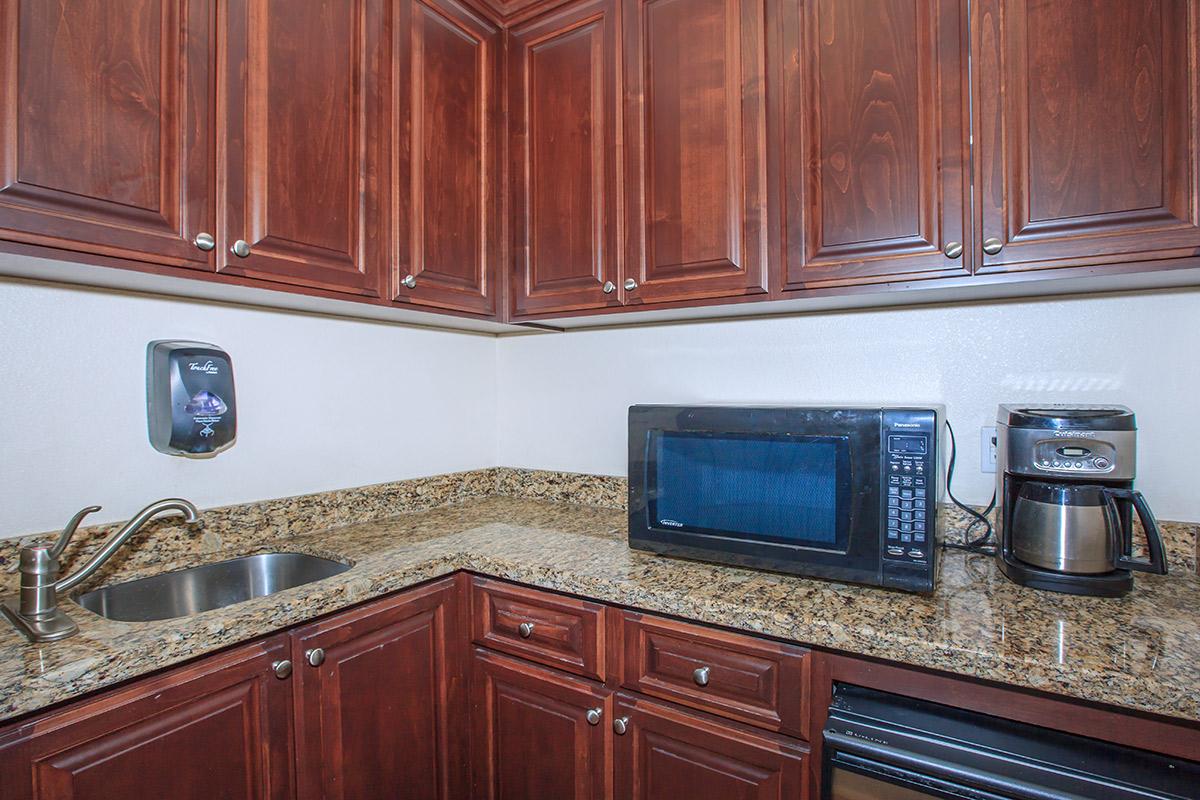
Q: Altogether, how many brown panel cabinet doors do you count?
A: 11